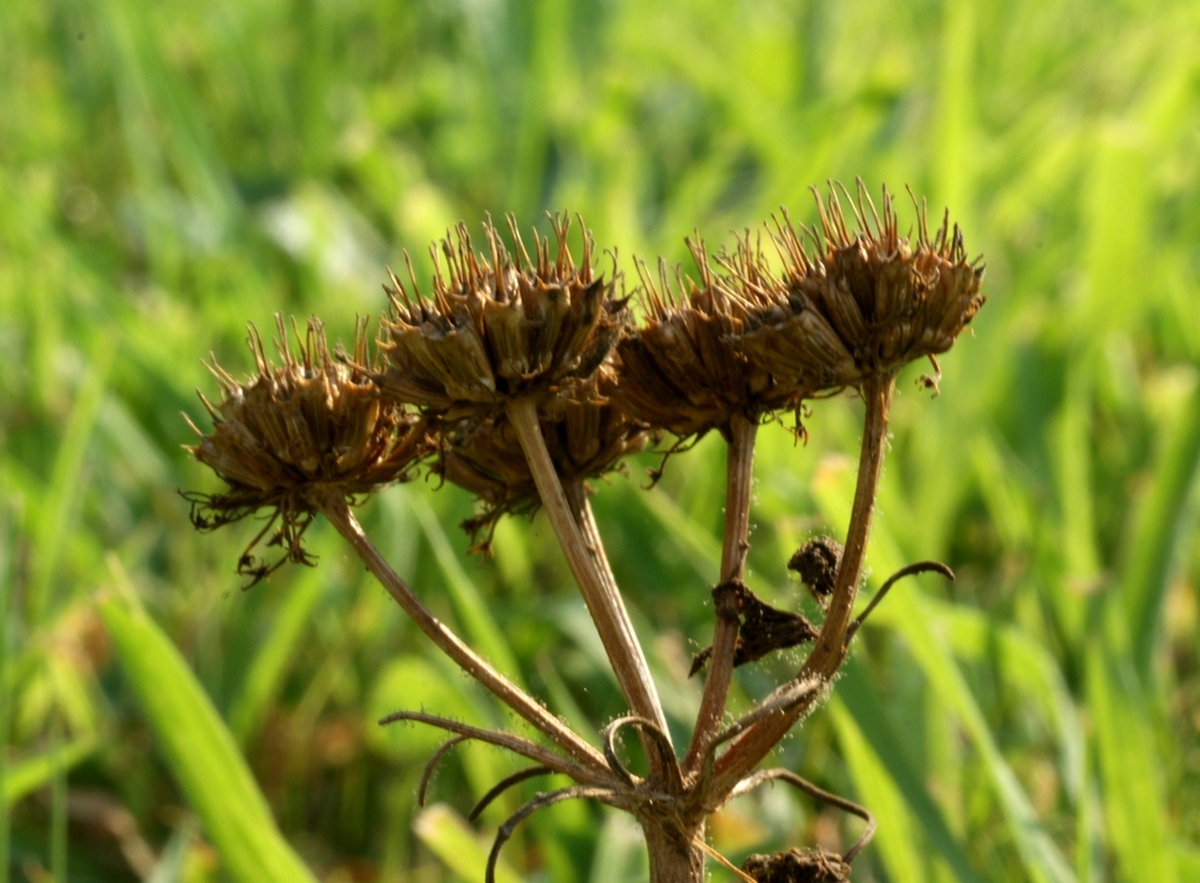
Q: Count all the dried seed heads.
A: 5